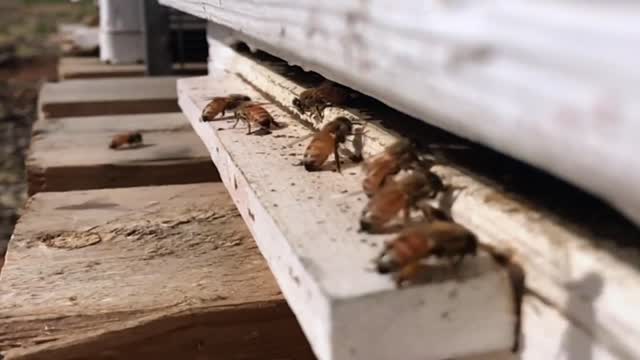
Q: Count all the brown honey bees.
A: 8